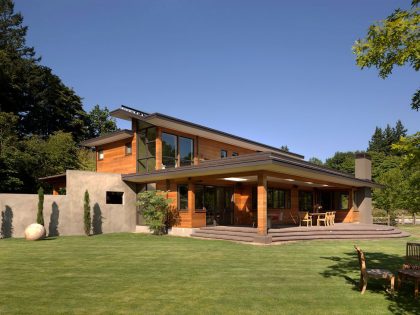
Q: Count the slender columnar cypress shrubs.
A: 2